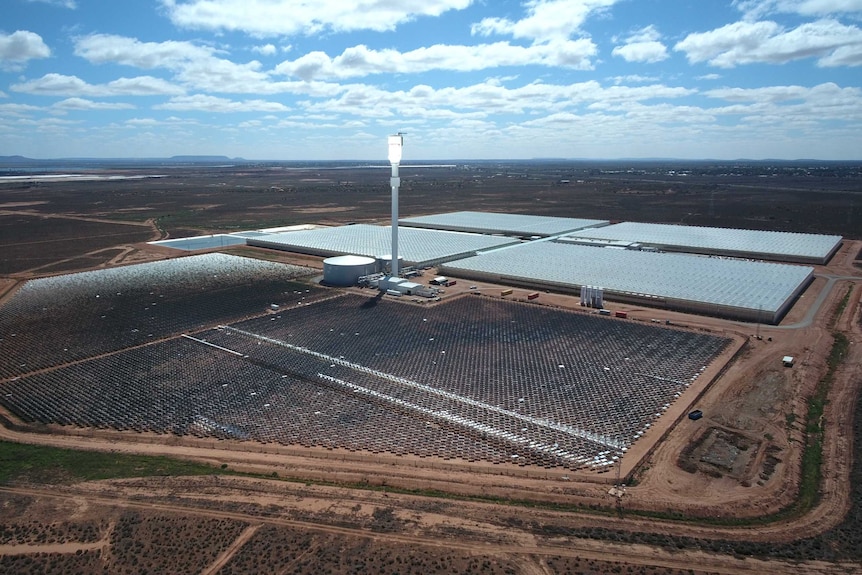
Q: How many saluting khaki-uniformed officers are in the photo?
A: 0